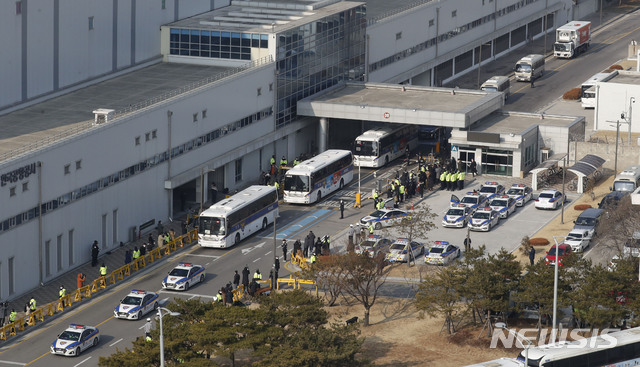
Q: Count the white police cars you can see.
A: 14